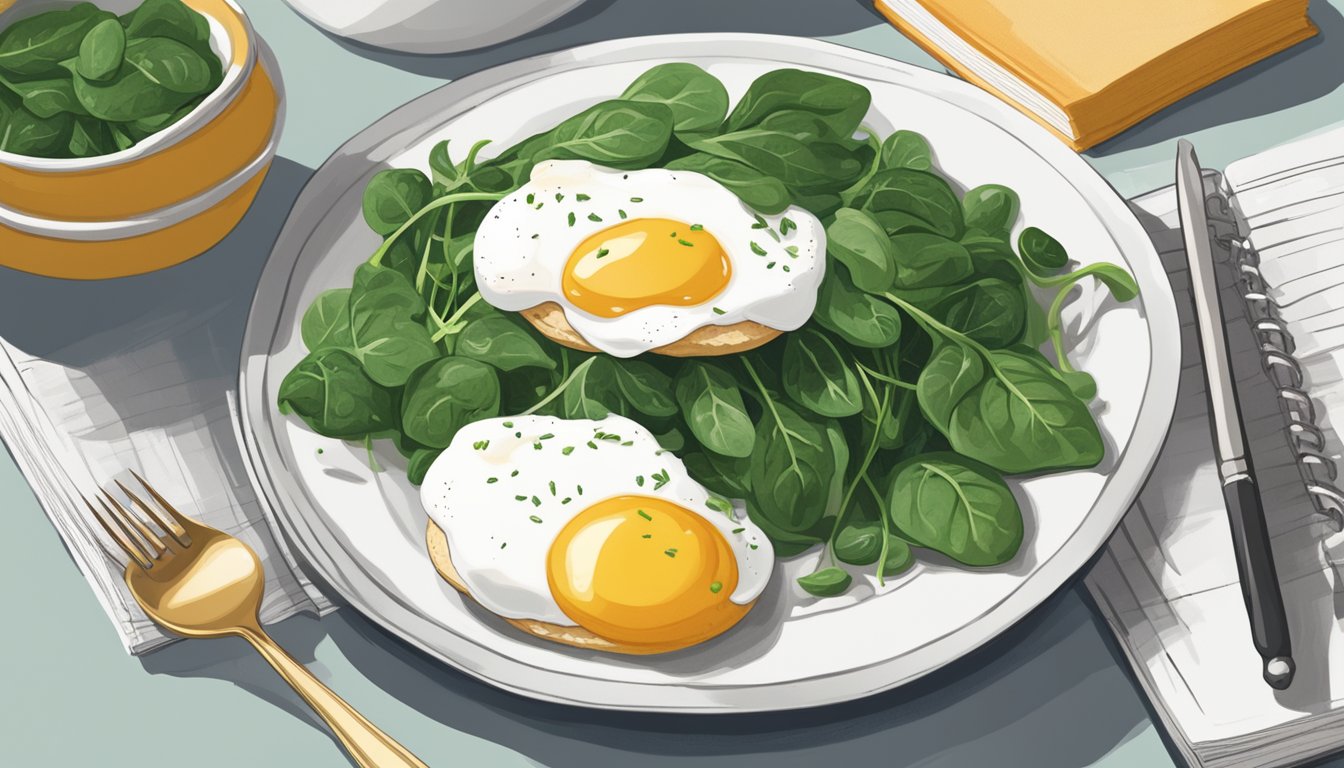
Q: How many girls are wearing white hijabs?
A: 0